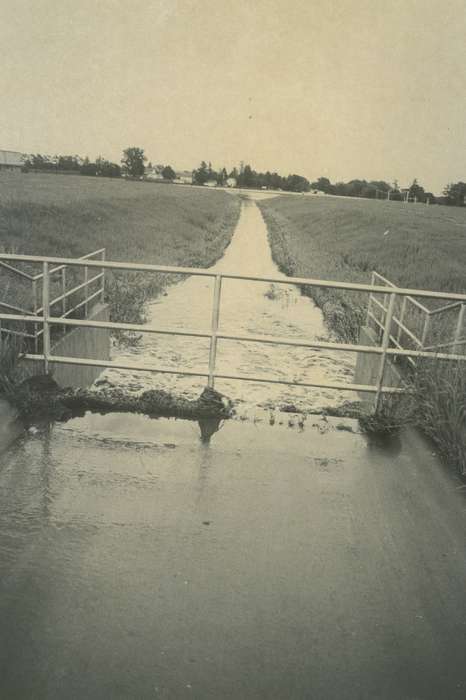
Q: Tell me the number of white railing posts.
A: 12